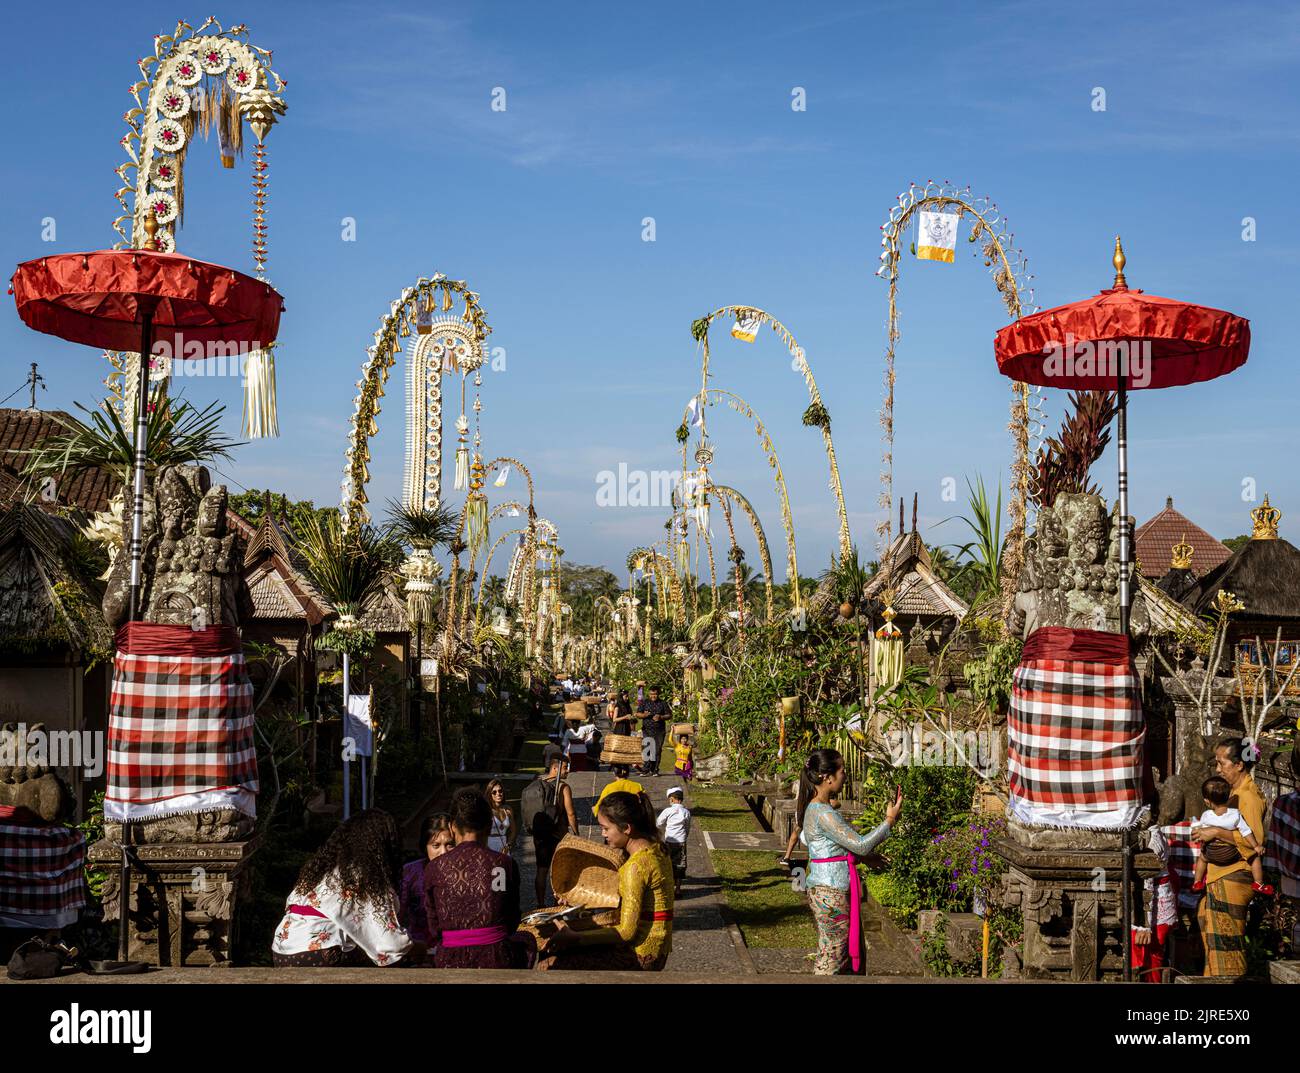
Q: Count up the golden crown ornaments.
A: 2